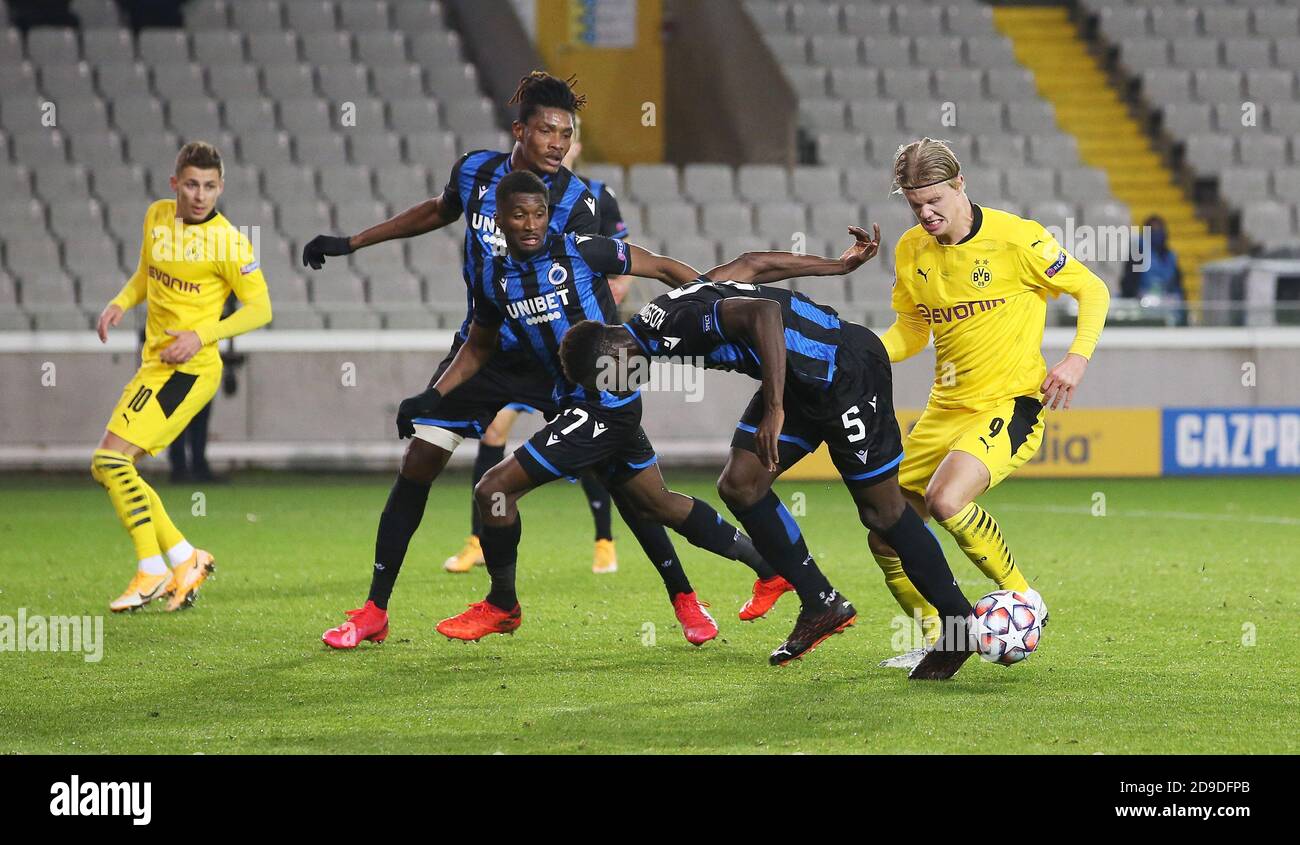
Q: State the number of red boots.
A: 4